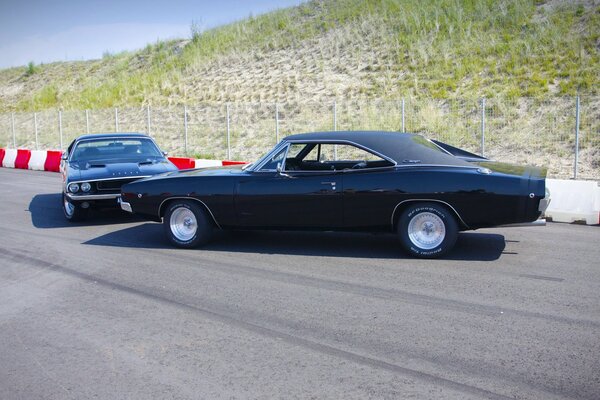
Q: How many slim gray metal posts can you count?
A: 13